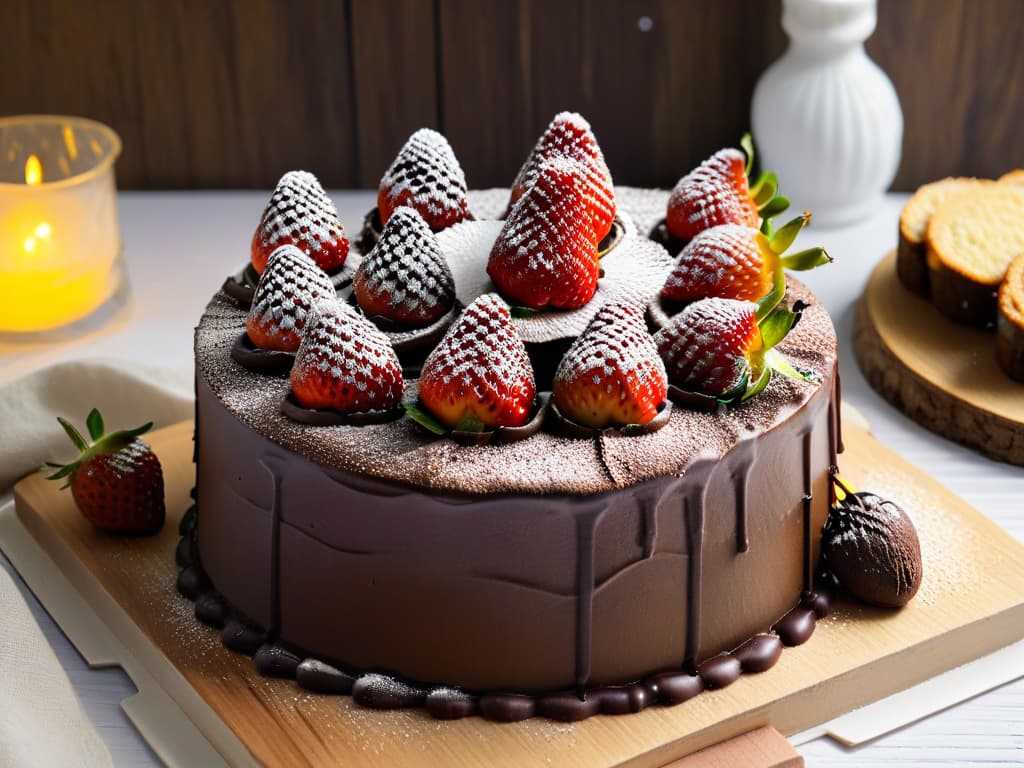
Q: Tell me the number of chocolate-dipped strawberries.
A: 1